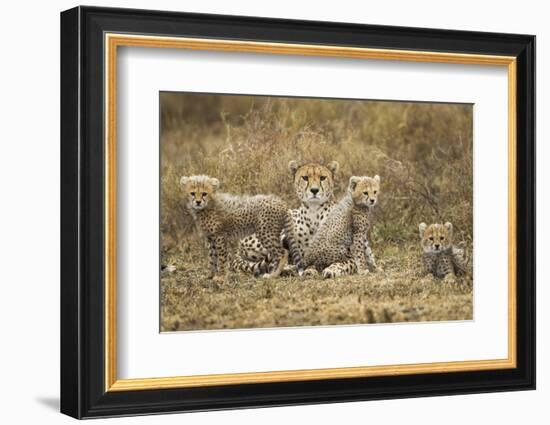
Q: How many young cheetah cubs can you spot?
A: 3